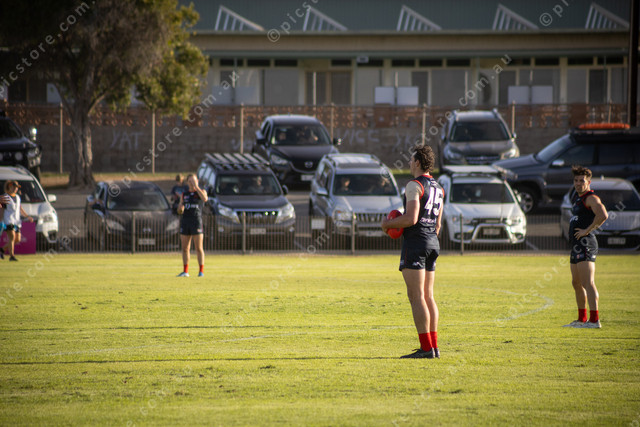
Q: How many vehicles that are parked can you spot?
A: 10